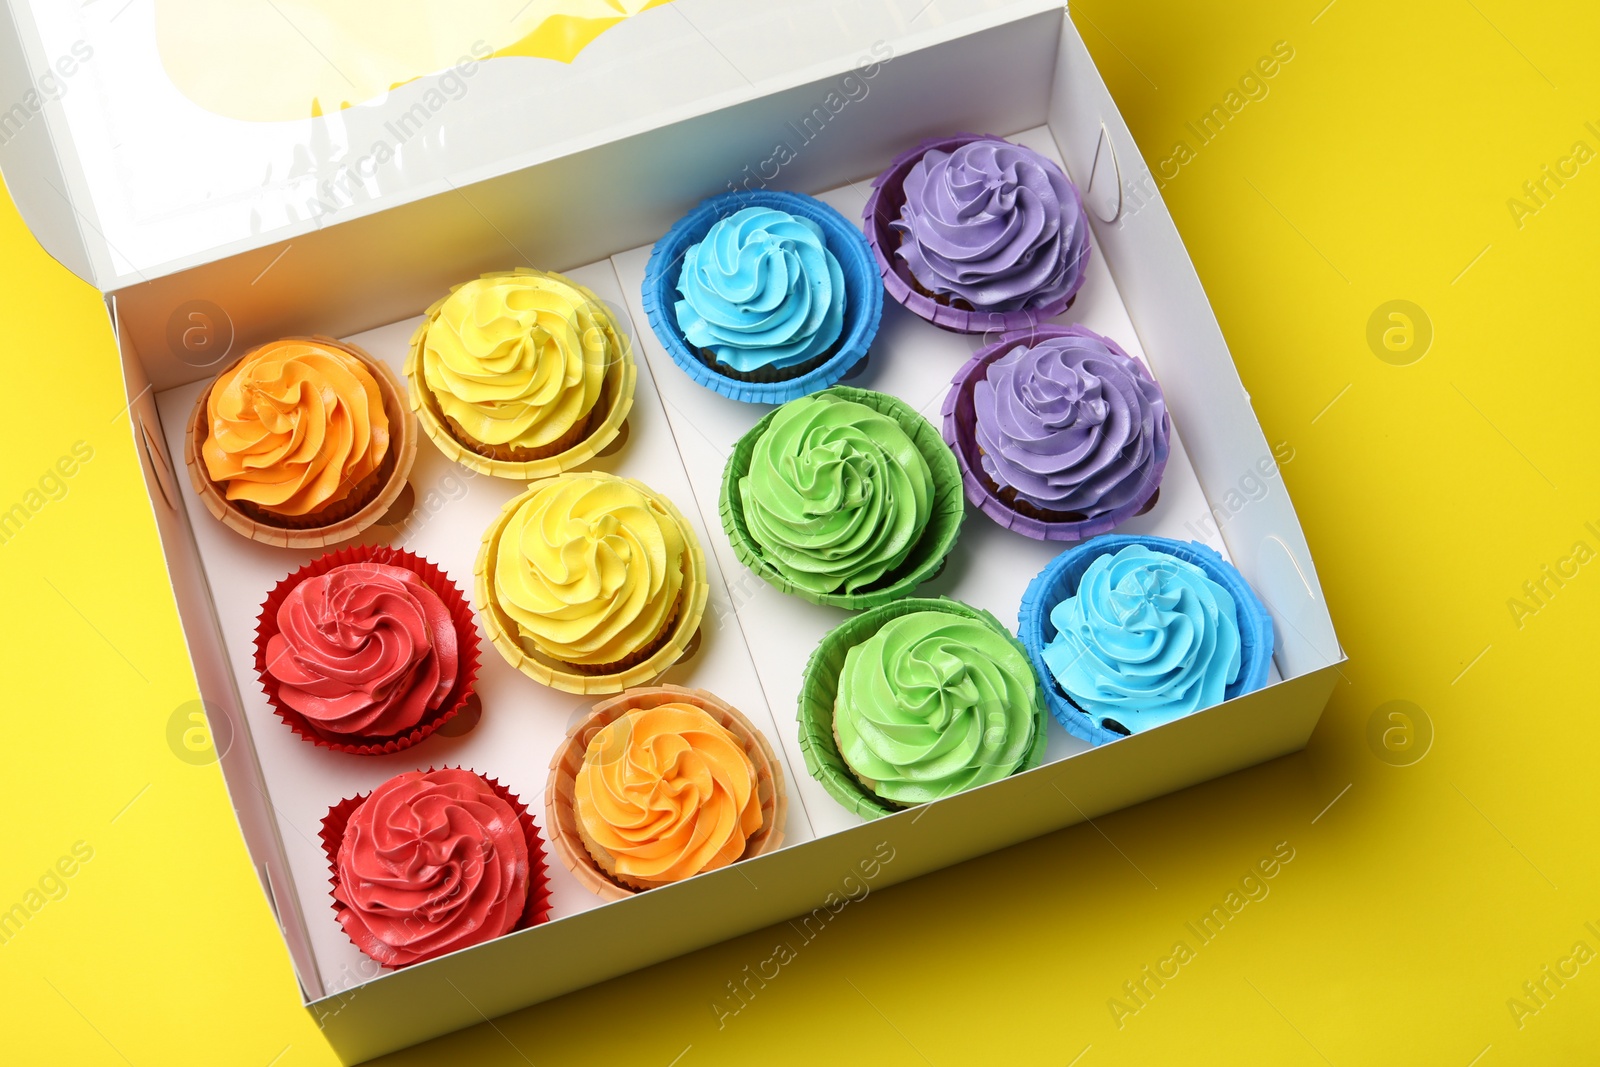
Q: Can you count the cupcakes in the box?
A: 12